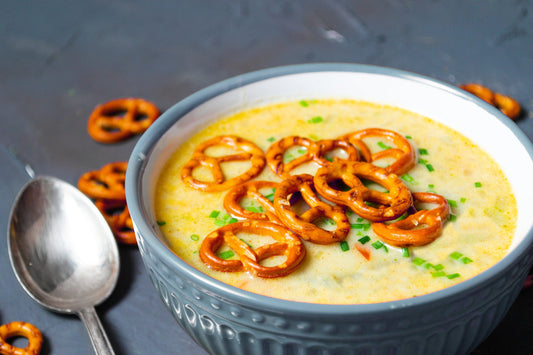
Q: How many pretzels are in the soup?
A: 8